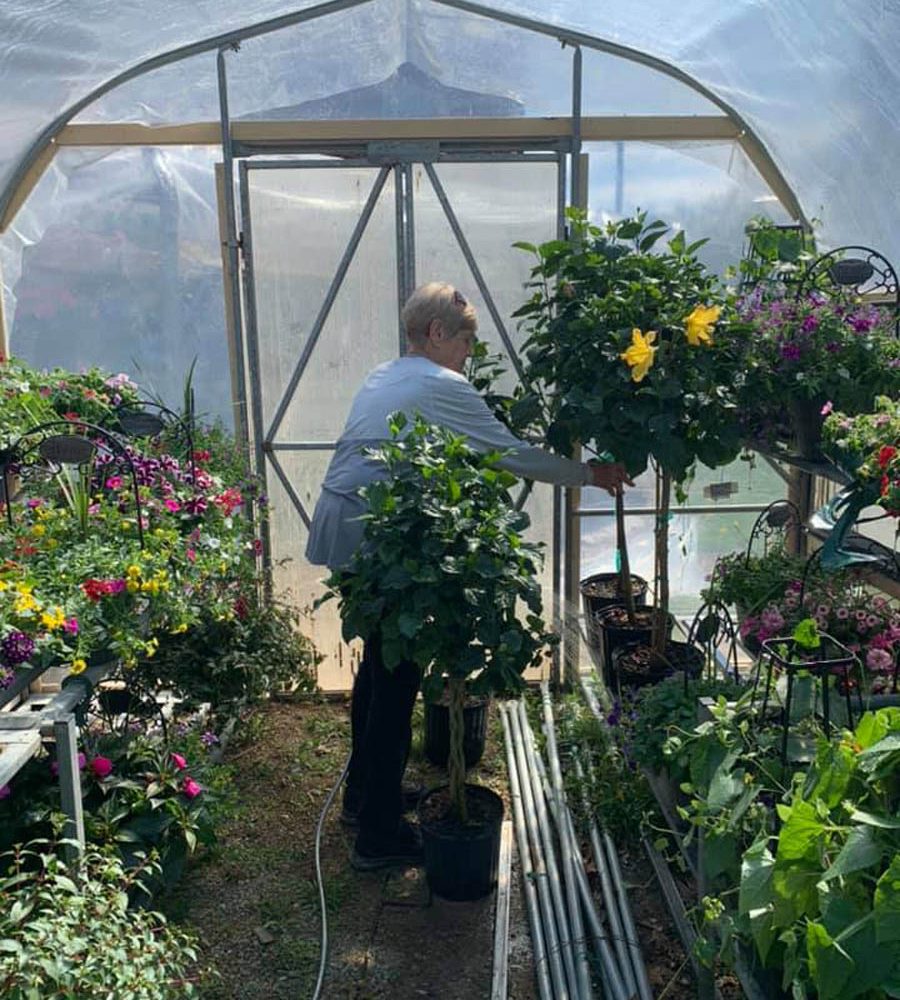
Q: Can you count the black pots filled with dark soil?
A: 5